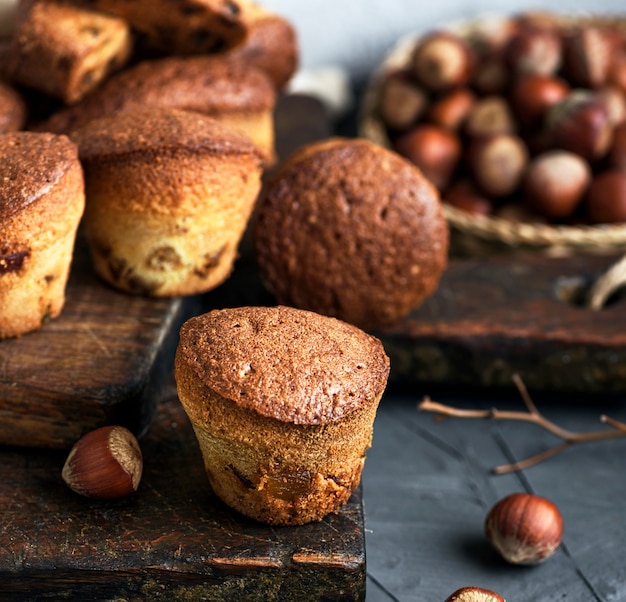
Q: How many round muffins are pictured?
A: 4